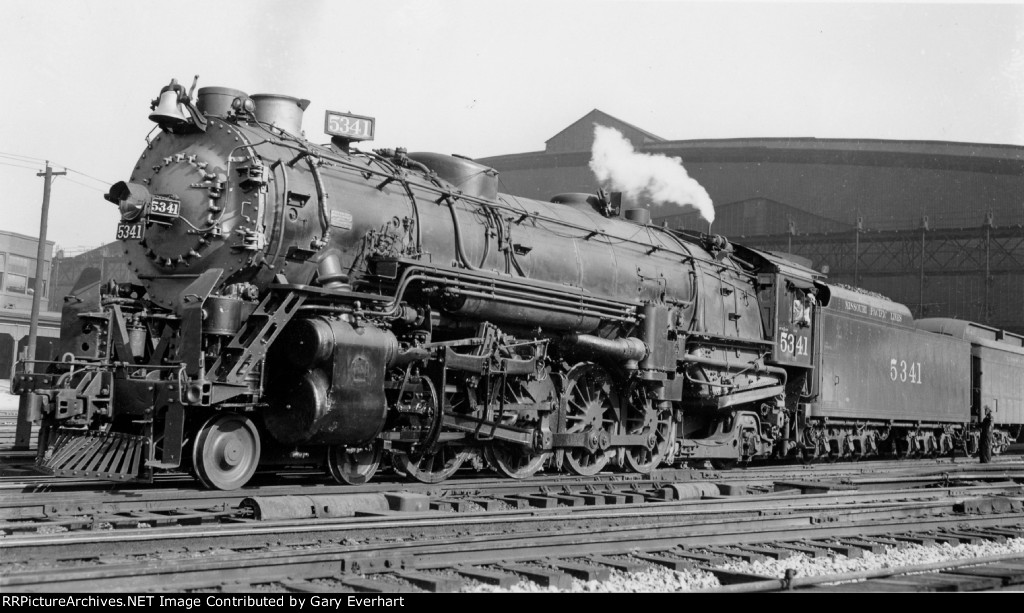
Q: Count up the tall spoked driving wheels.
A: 4